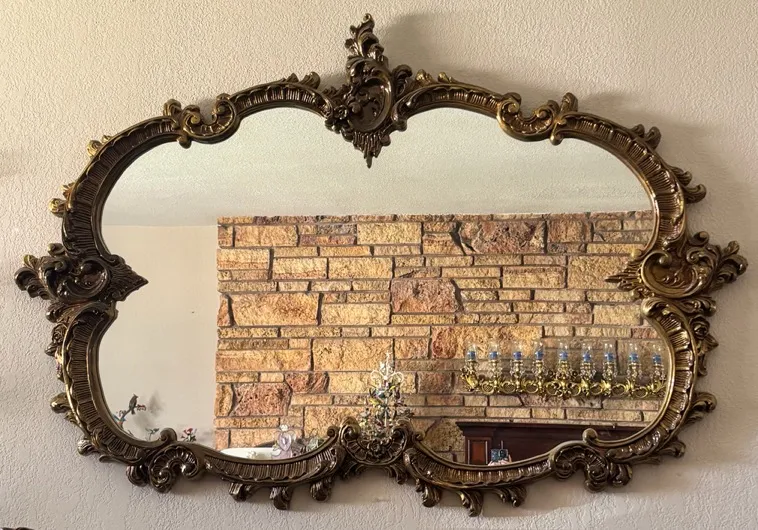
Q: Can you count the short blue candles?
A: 9